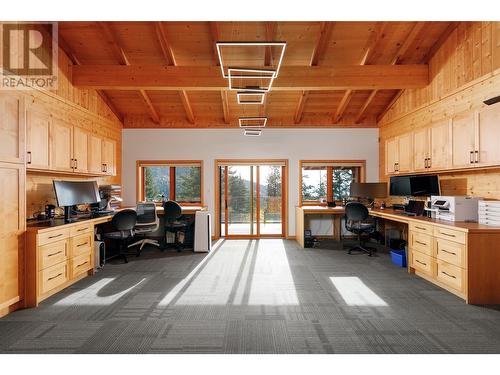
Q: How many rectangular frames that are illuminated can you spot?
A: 5